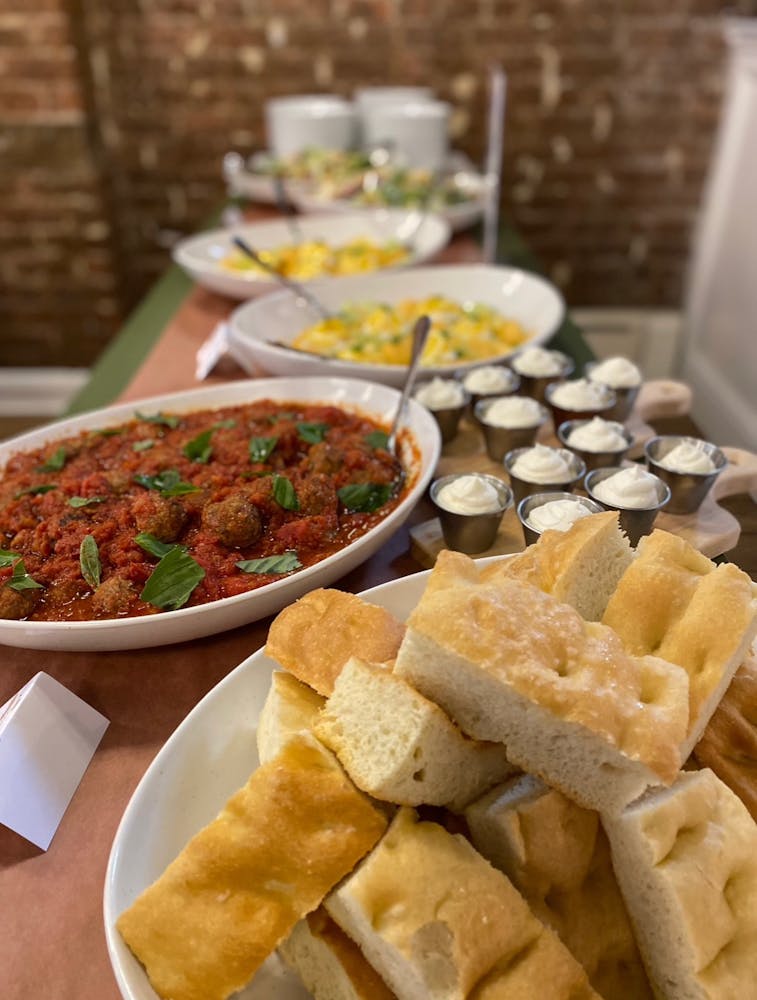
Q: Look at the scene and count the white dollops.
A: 12